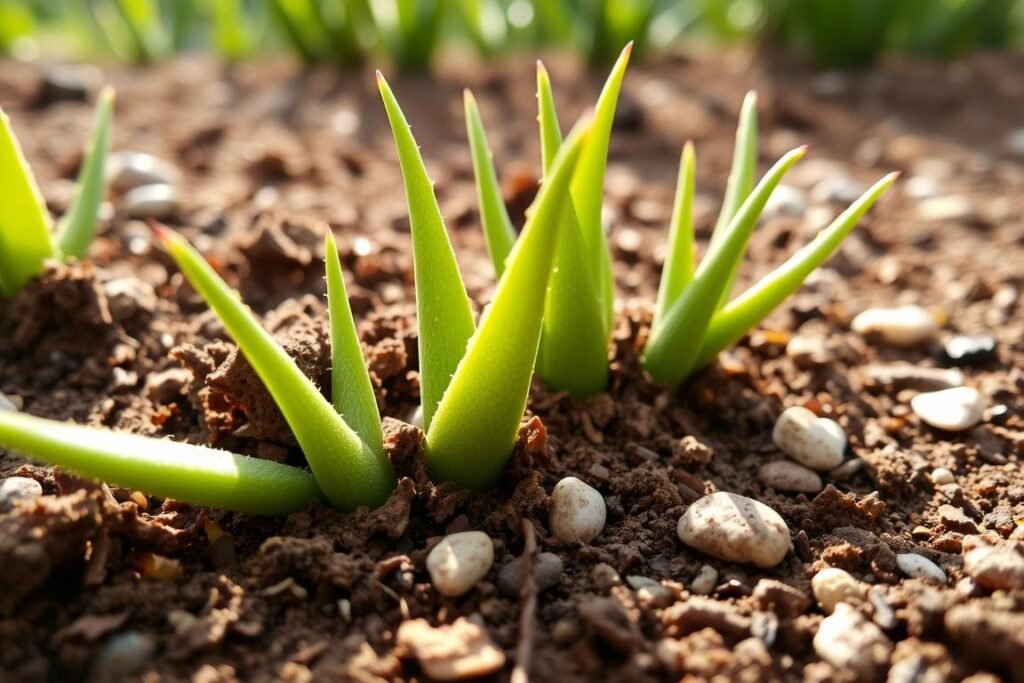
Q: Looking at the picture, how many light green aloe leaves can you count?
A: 14